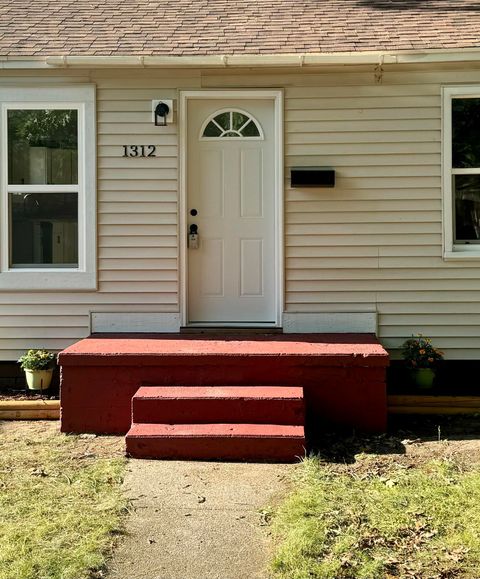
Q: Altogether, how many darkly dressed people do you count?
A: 0